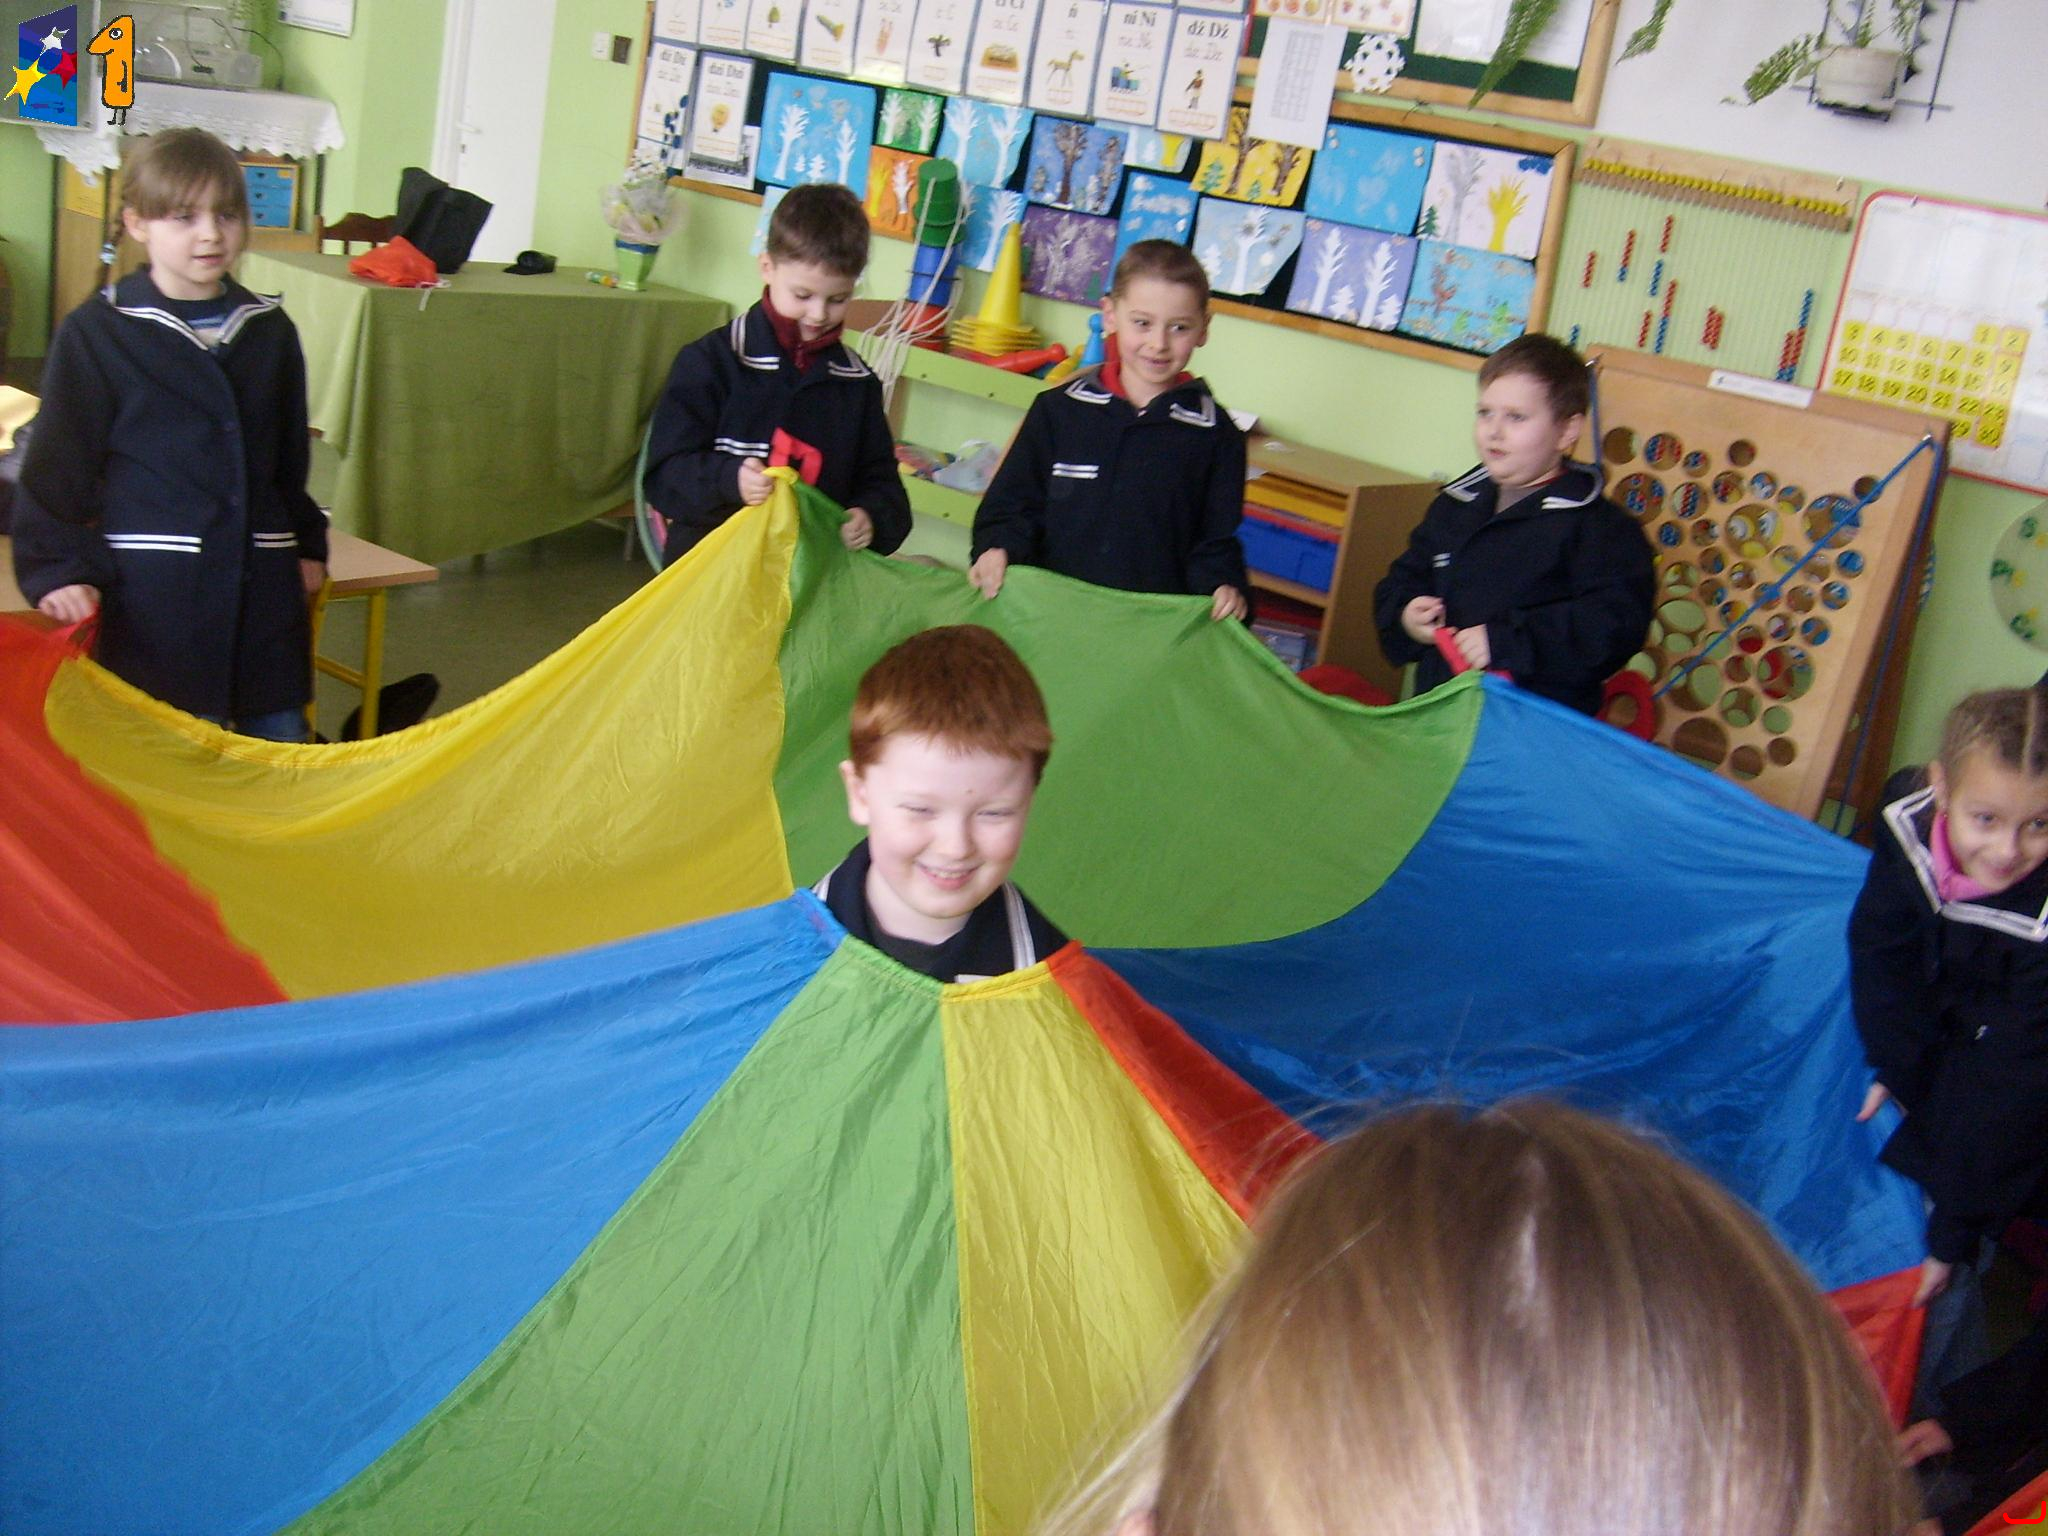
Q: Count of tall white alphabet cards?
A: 12